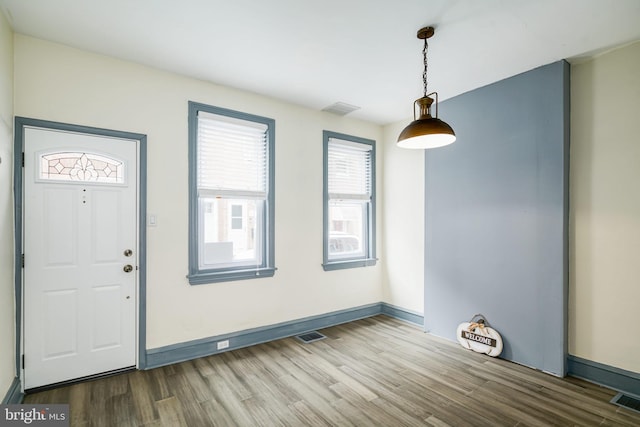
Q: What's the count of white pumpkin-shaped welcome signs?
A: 1